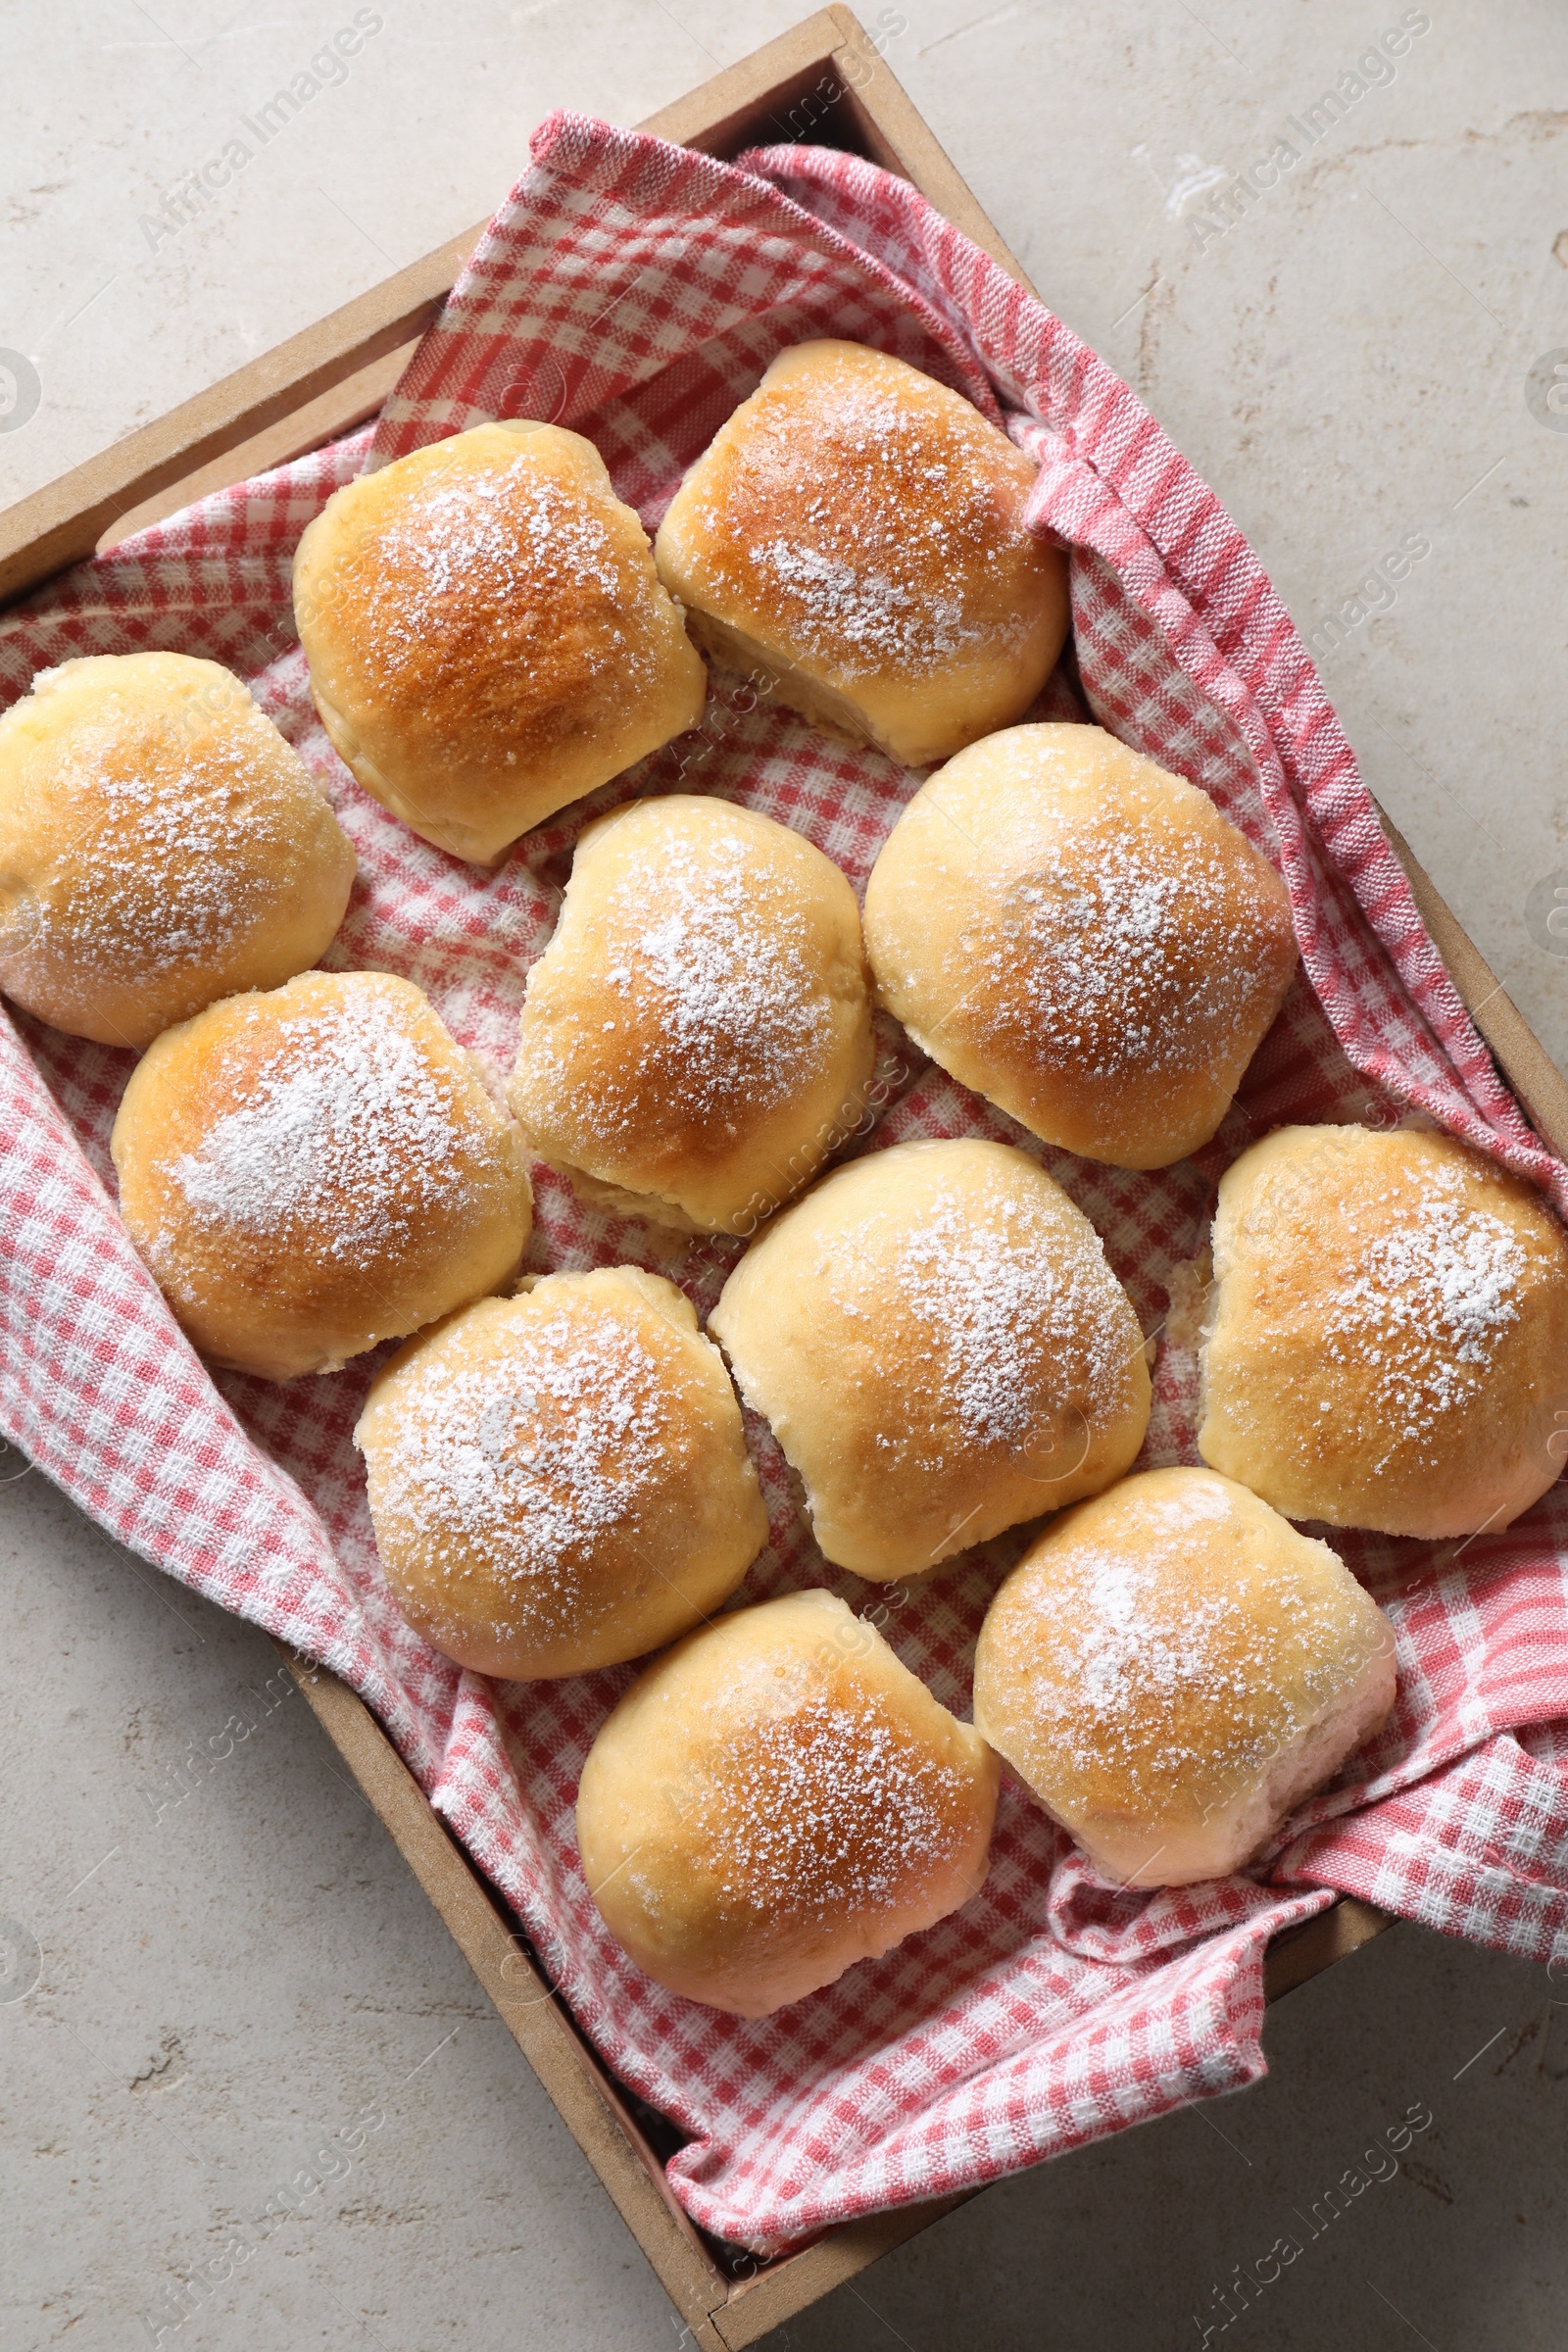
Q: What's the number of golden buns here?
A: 11